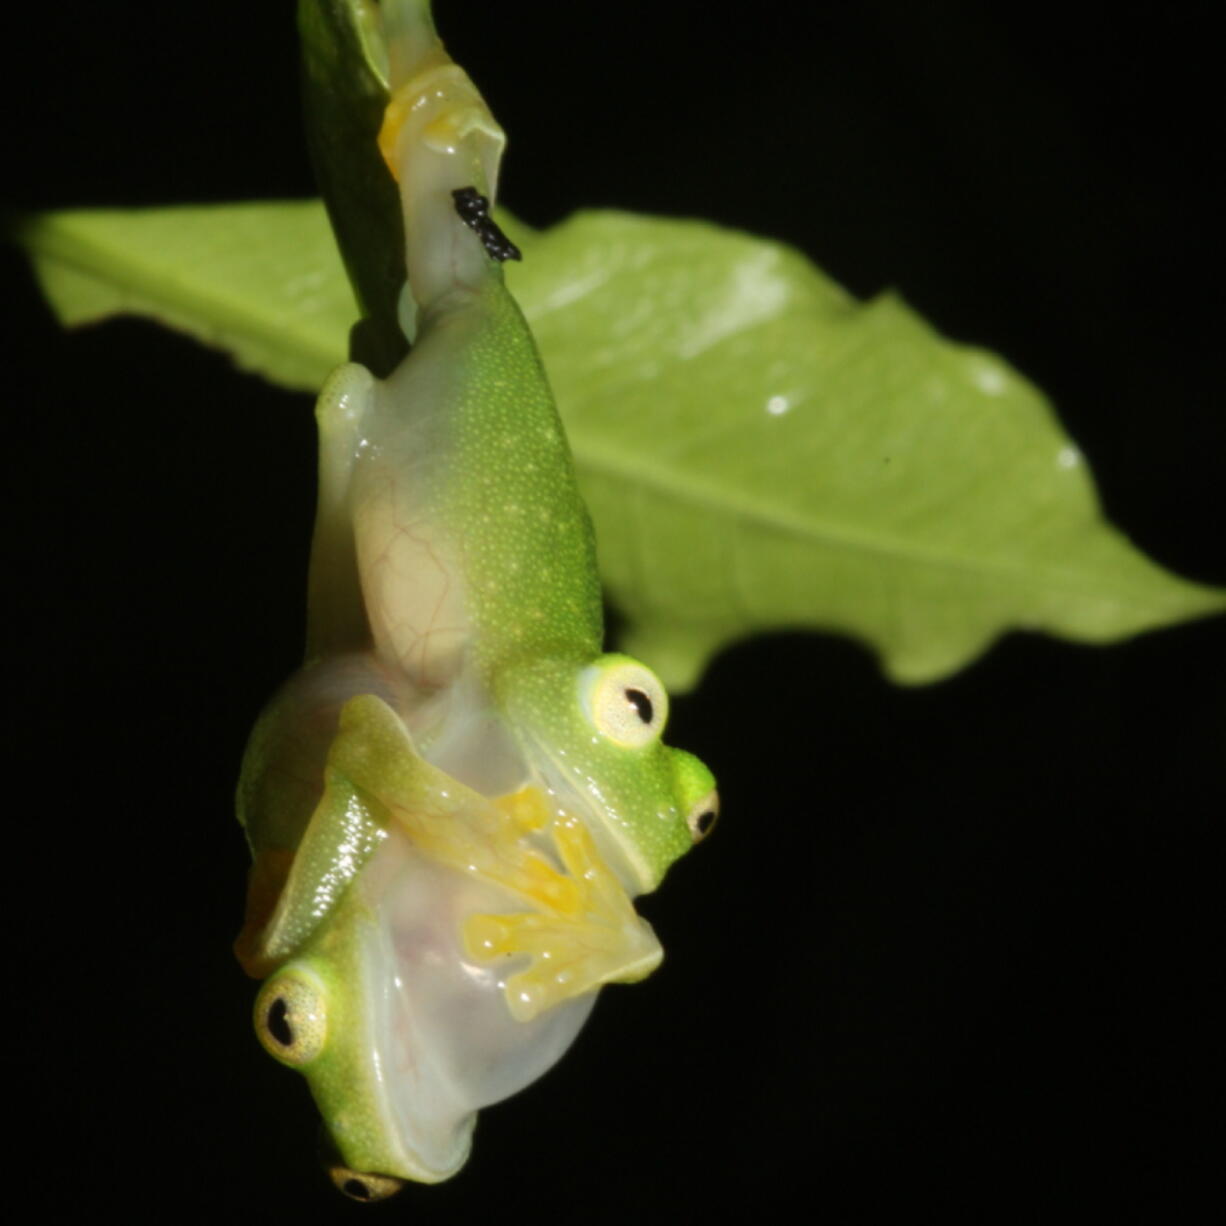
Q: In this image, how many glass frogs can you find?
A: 2